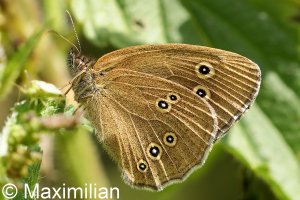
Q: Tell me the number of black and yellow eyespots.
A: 7